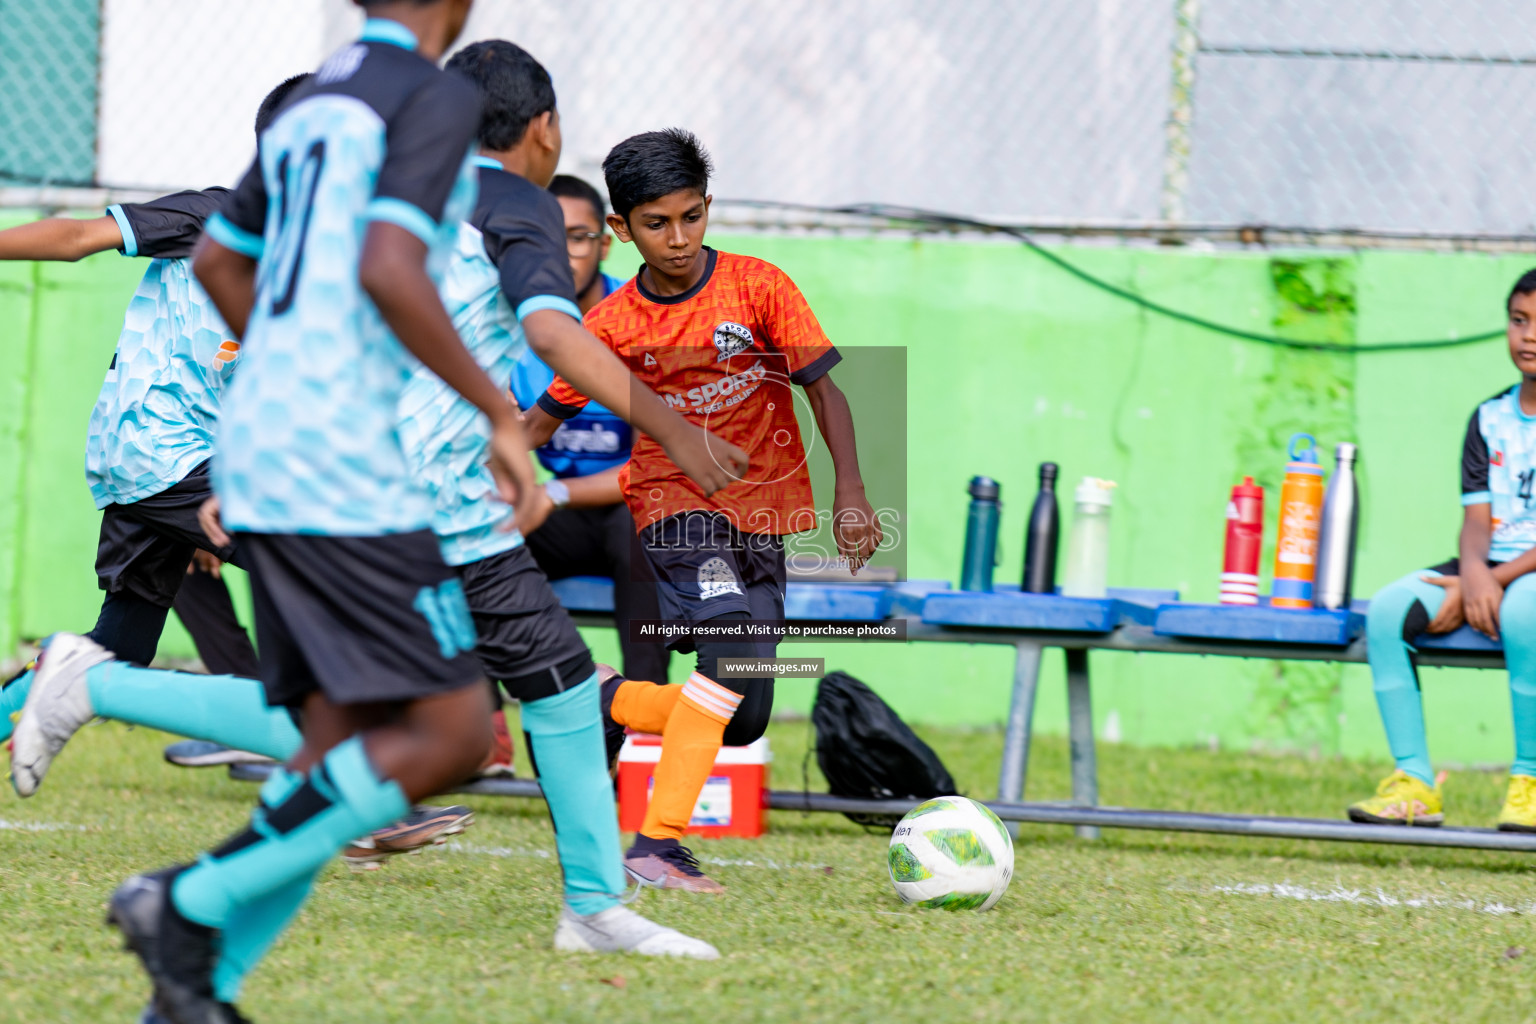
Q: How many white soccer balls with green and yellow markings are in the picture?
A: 1